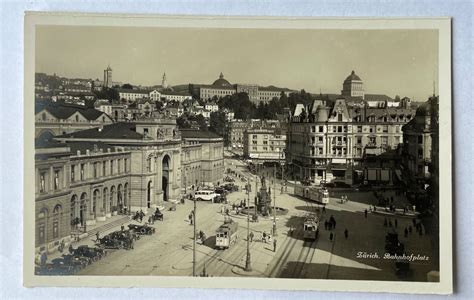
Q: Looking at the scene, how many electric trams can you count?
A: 3